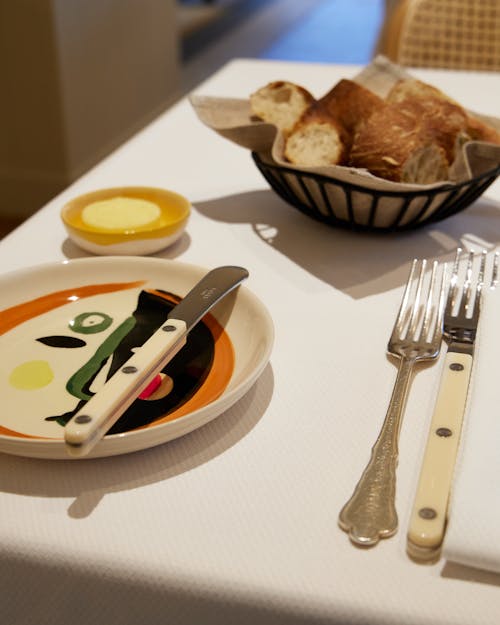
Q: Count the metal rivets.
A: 6